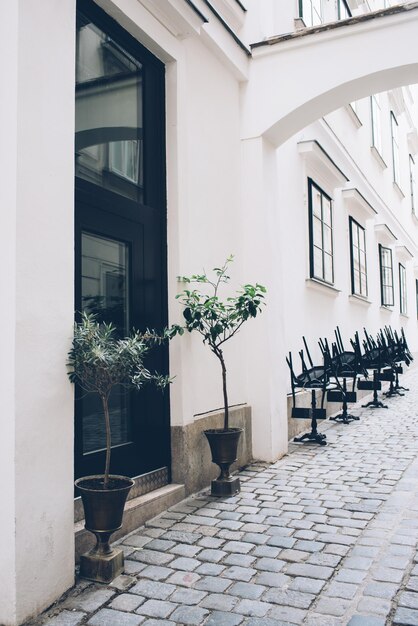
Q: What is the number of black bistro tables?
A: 5